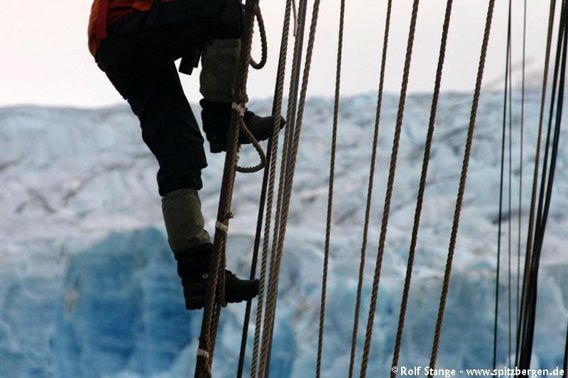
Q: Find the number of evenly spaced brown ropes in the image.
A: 5